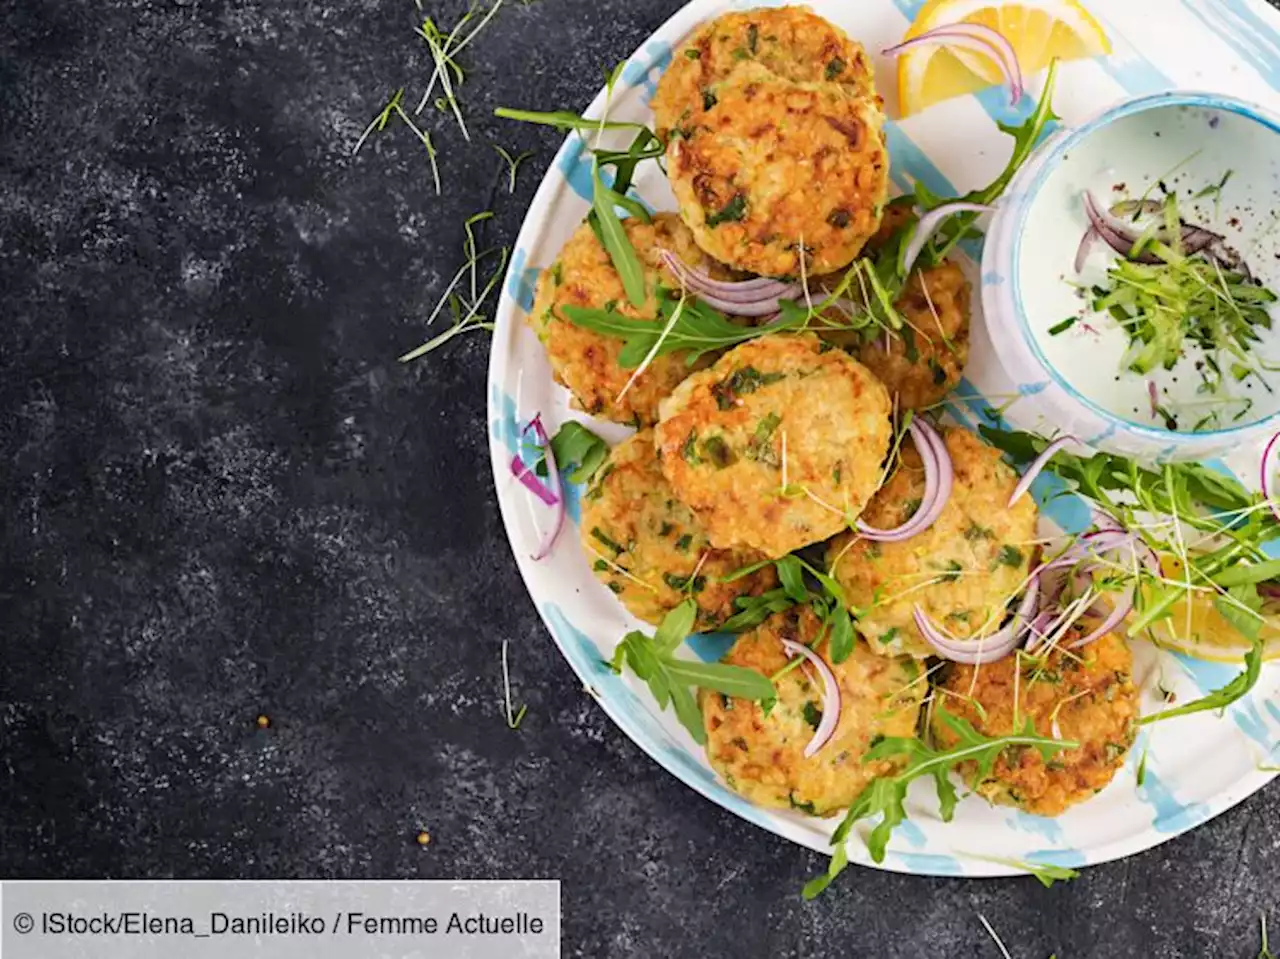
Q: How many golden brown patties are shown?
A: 9